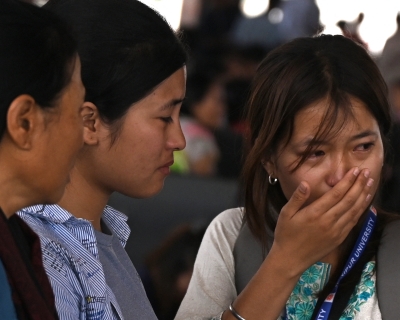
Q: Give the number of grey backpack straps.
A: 2